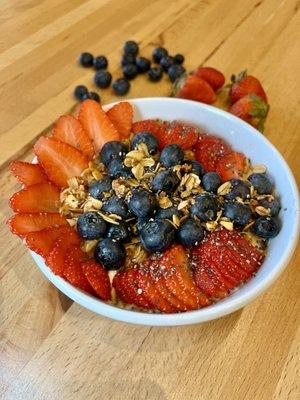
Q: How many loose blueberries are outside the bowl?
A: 15